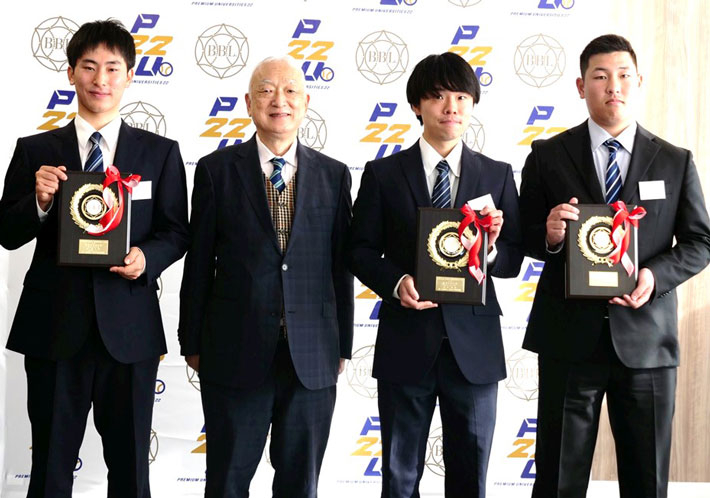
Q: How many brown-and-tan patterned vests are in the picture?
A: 1